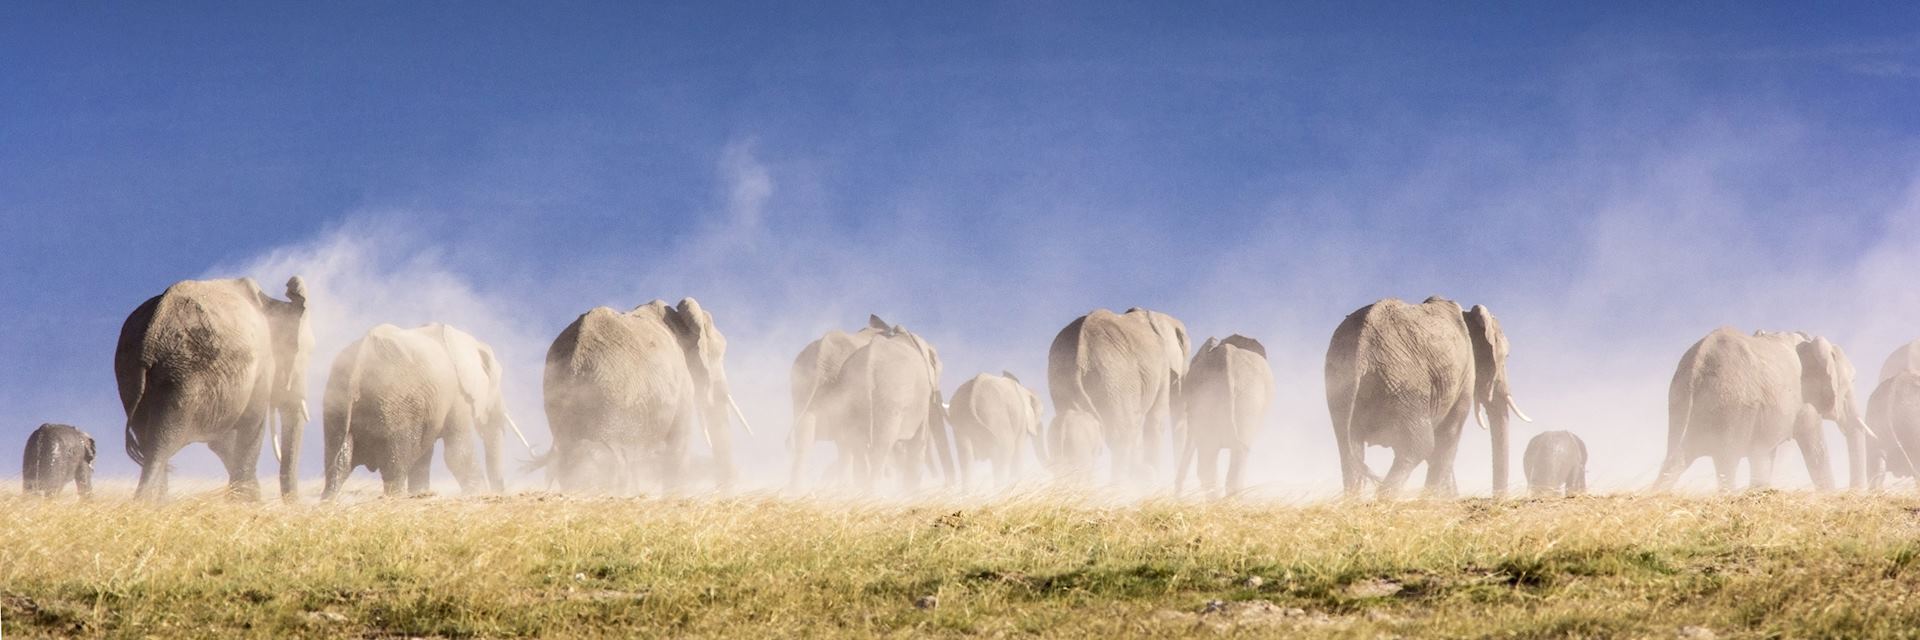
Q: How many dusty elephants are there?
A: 15